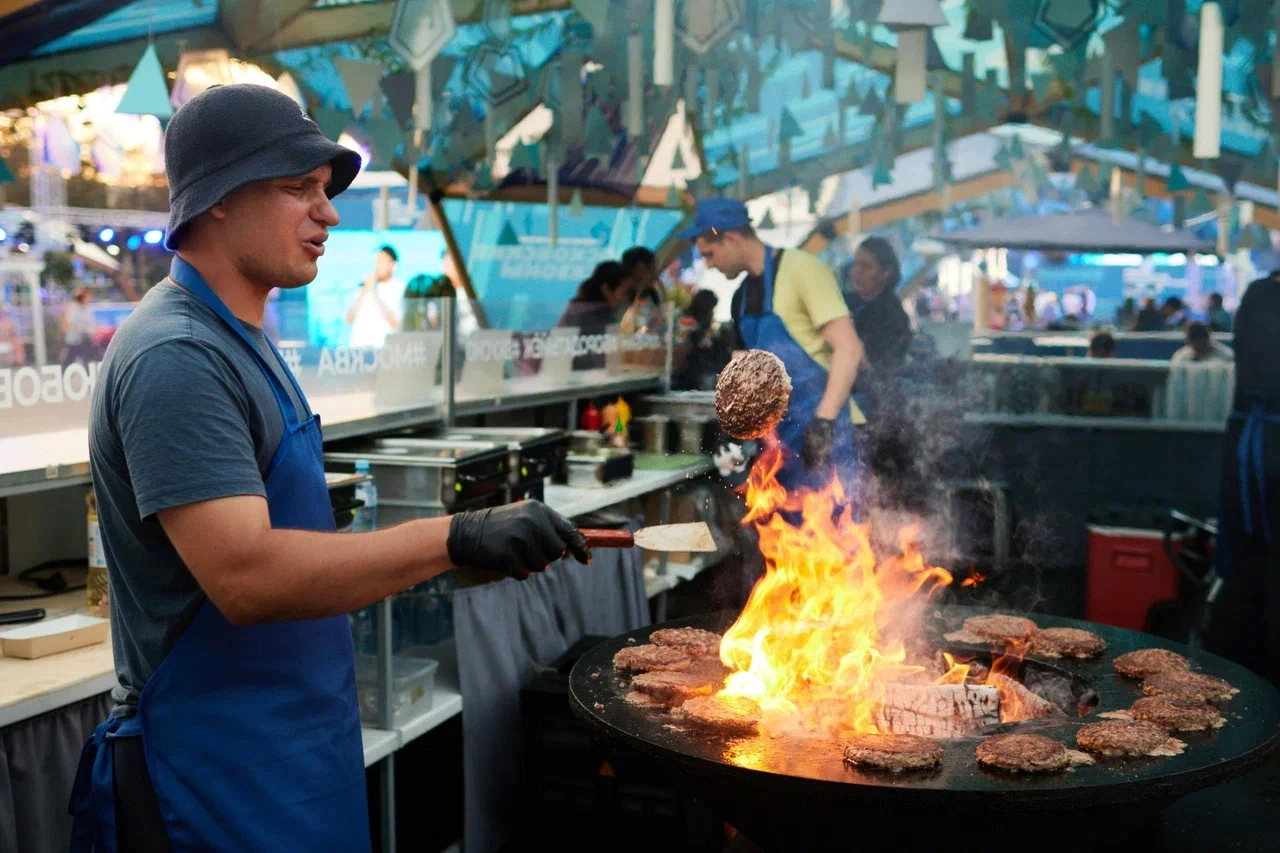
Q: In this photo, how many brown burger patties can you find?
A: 13